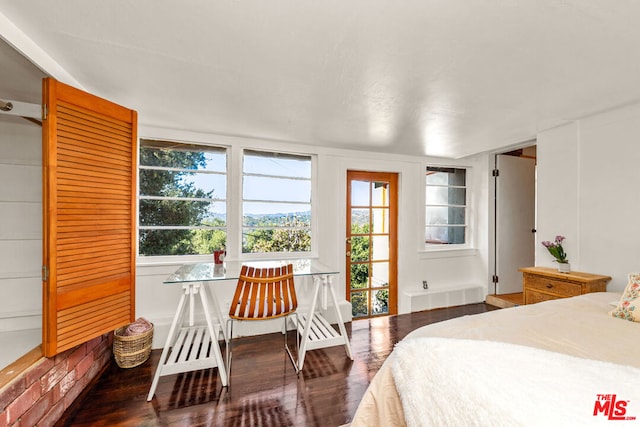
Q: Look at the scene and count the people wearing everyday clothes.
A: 0